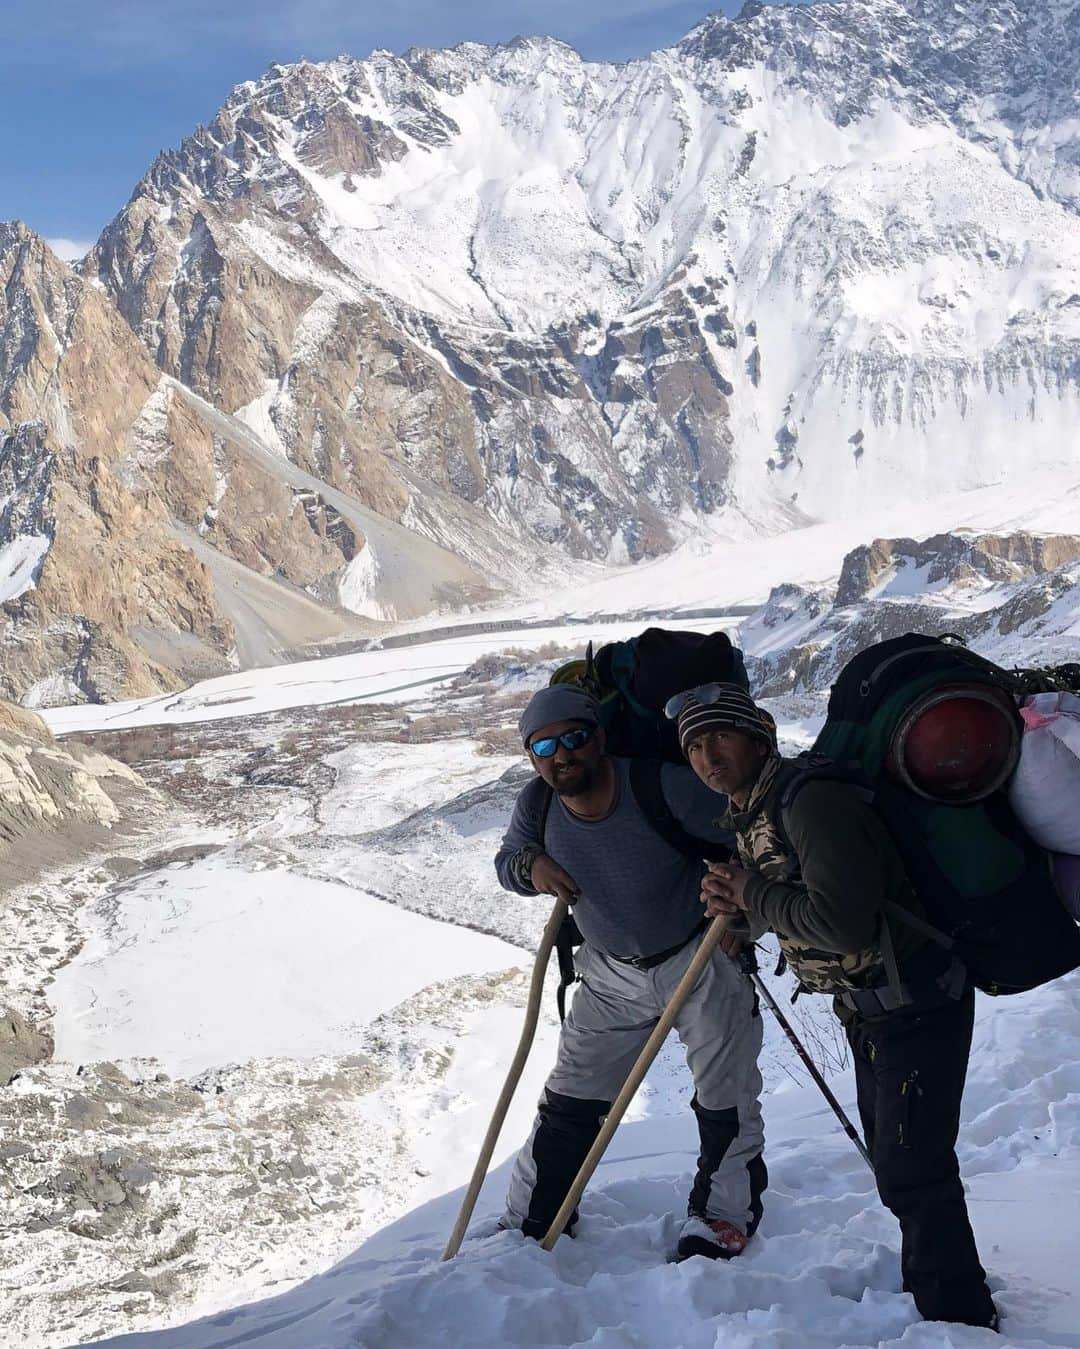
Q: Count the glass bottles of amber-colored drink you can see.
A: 0